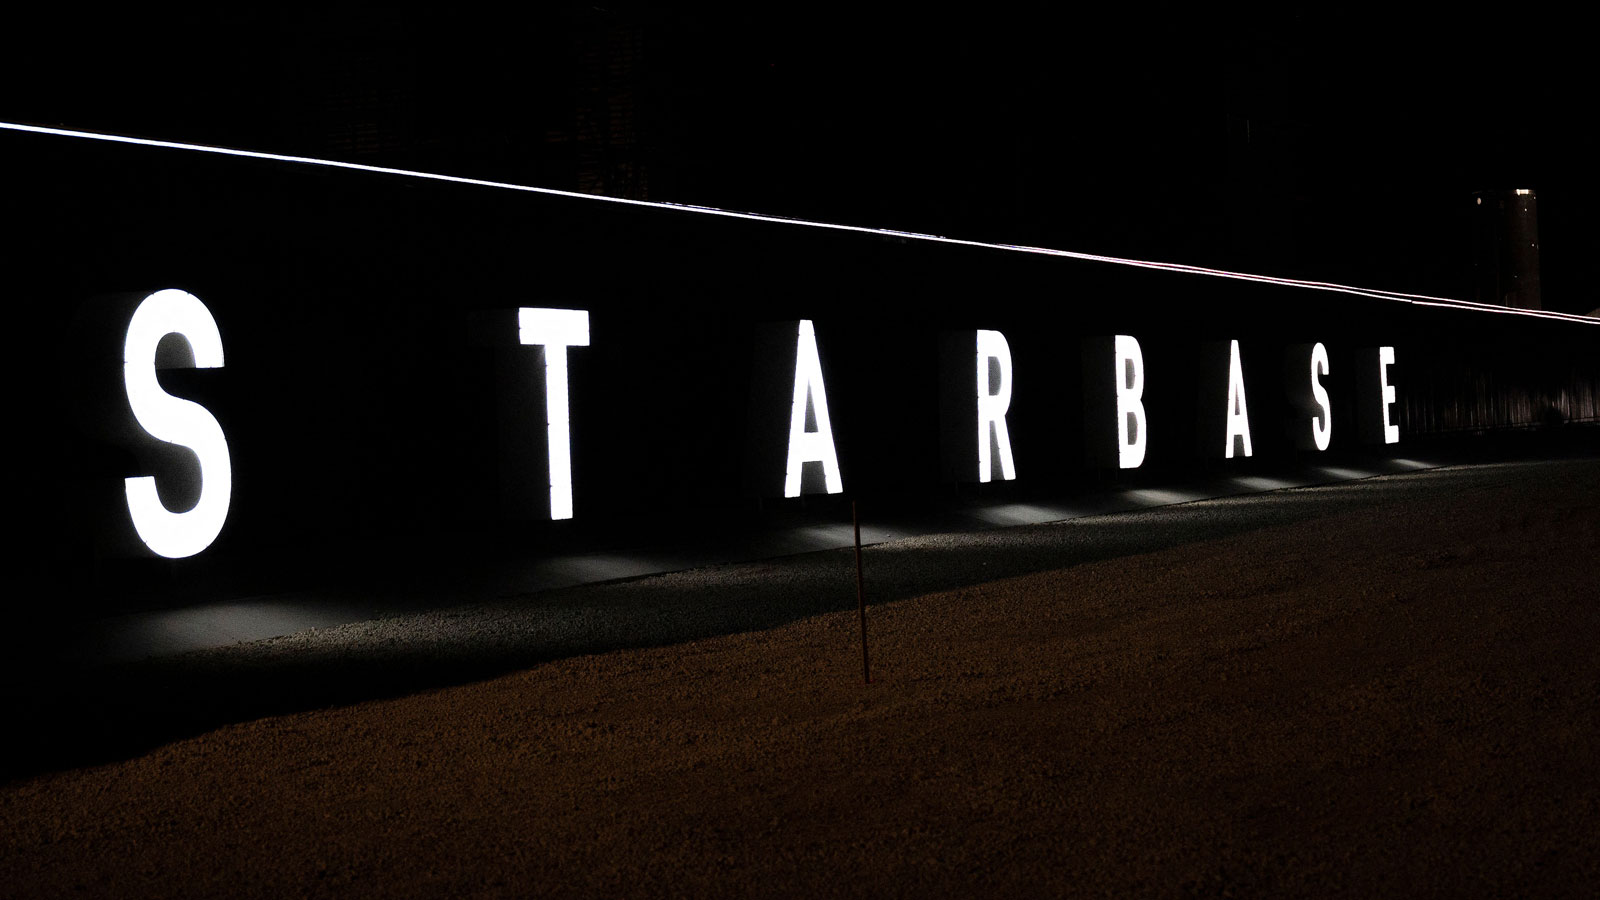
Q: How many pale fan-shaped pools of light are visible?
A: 8